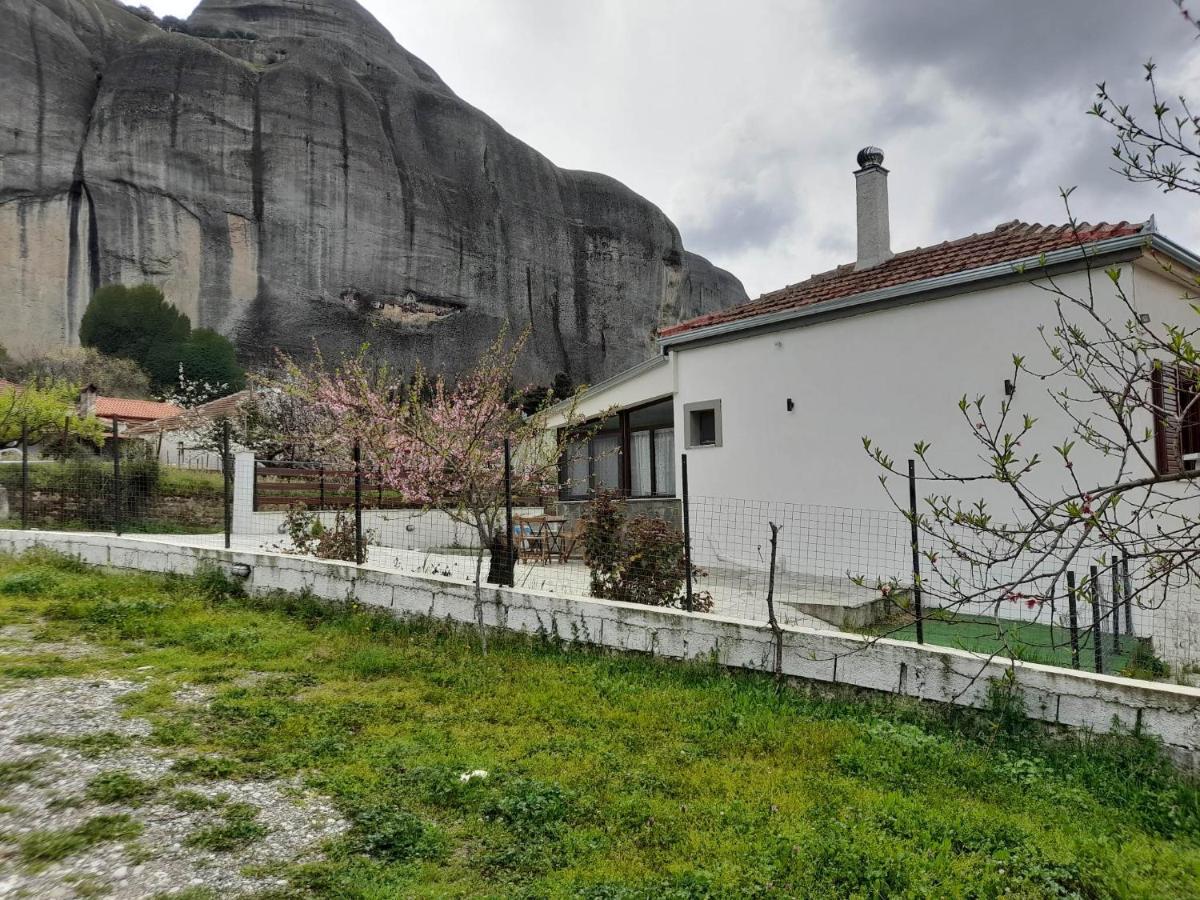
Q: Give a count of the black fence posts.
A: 11